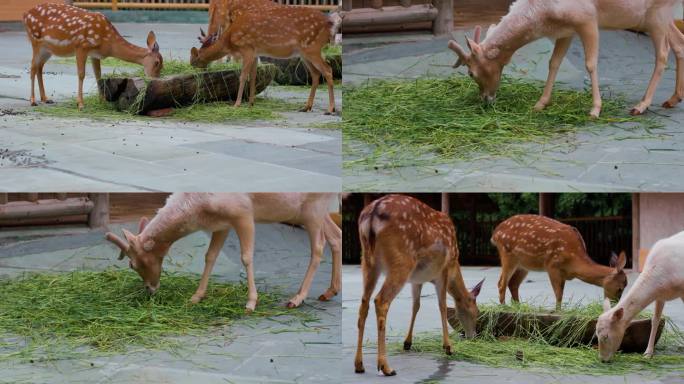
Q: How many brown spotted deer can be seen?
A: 5